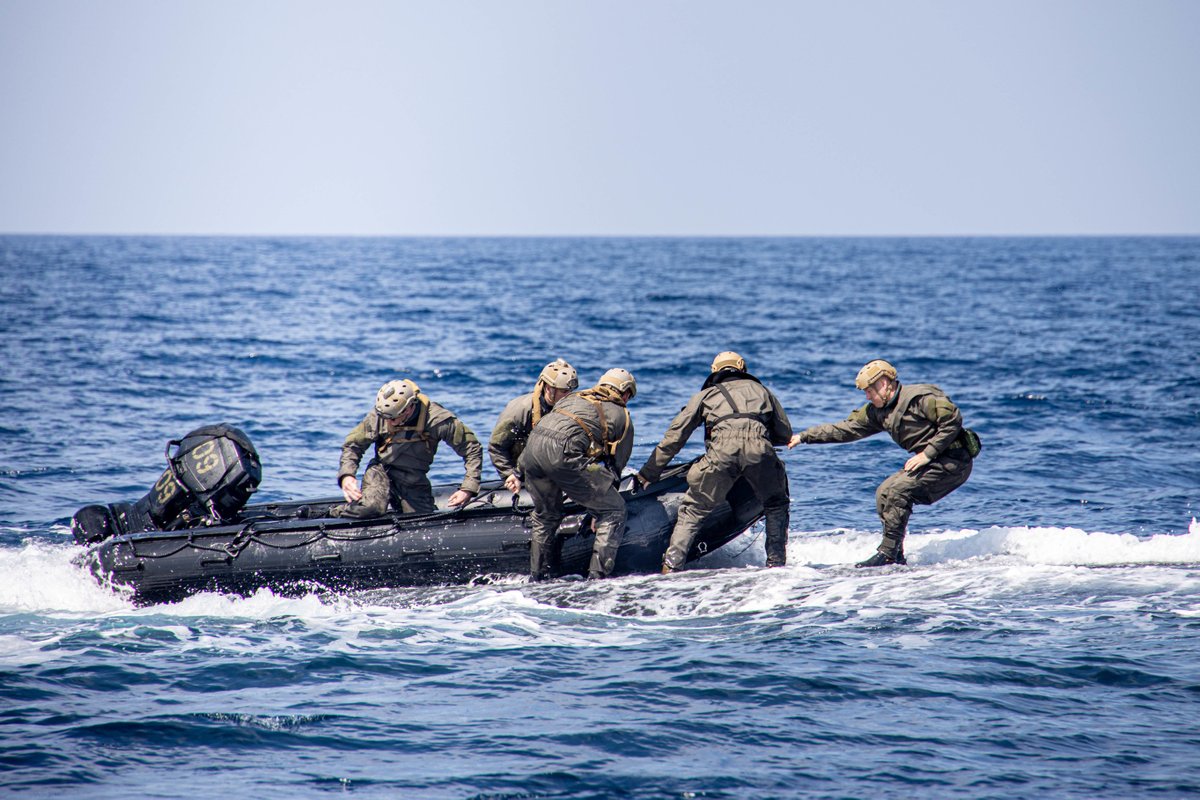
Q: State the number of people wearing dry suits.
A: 5